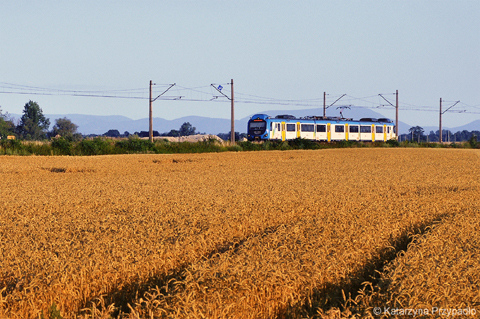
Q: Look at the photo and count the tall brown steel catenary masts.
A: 5